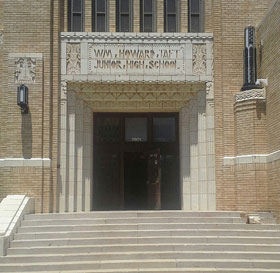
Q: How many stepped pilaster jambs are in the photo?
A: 2